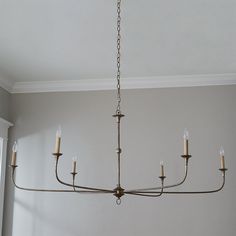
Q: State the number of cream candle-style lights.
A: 6